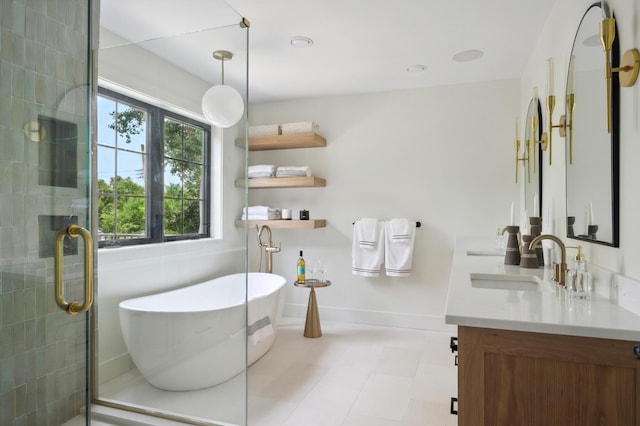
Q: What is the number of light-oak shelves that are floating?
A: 3